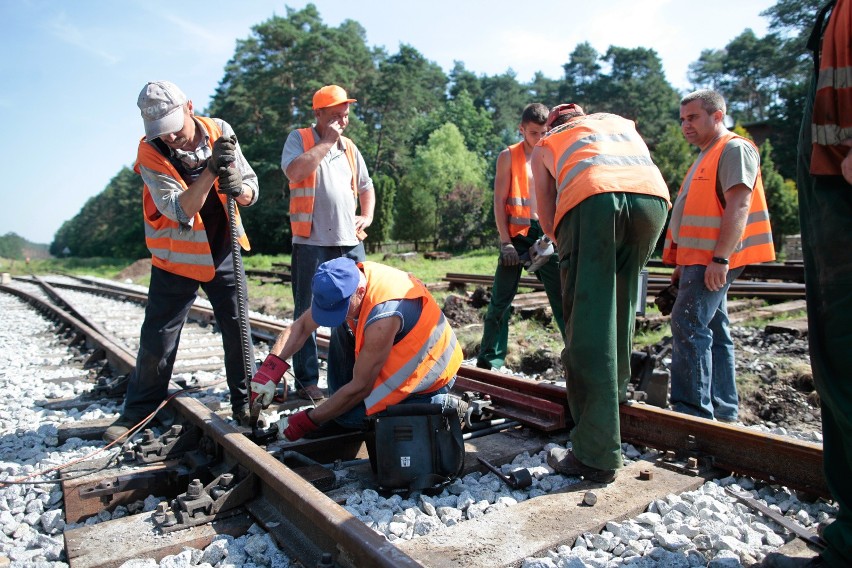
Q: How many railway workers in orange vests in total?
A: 7